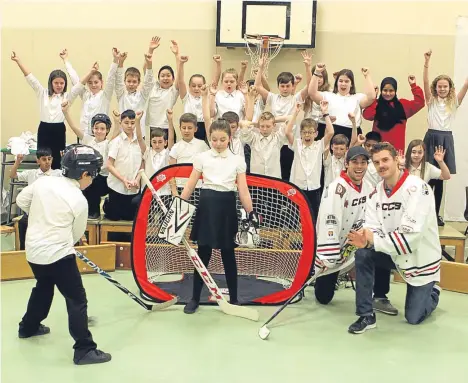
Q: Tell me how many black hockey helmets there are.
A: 2